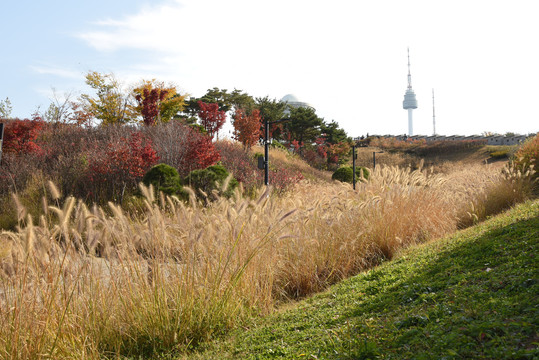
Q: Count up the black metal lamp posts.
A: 3